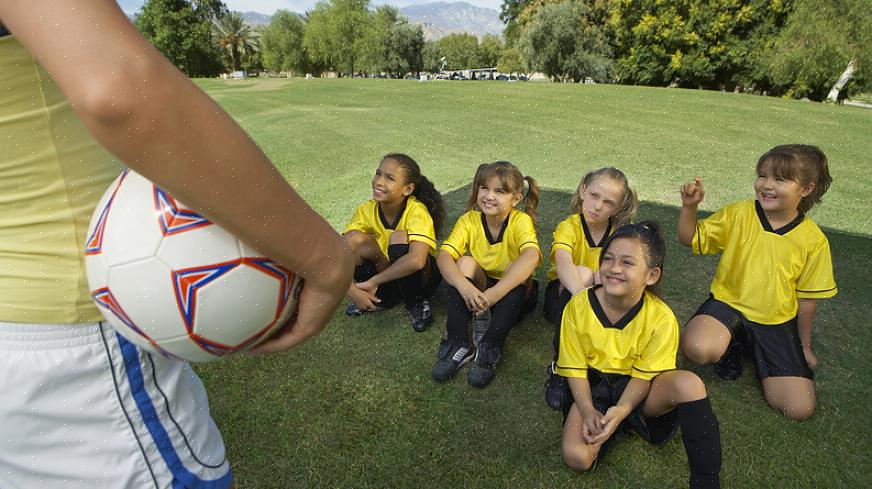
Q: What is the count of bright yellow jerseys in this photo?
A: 5